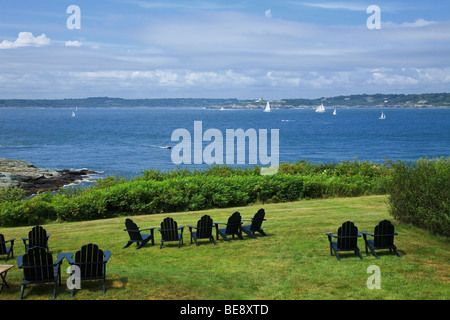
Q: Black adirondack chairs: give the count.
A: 11